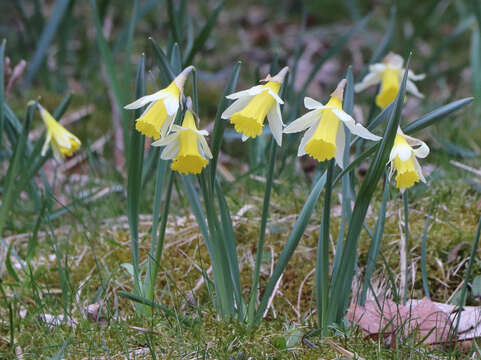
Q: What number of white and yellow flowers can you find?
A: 7